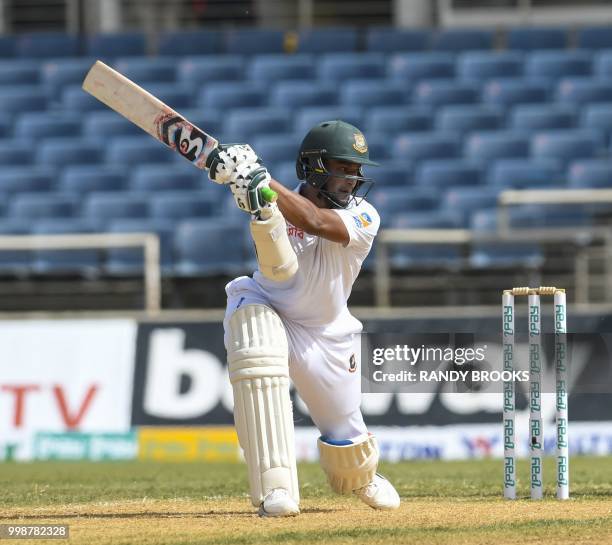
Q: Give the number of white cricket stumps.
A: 3